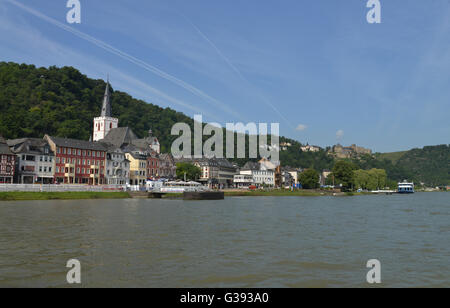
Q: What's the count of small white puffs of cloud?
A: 2